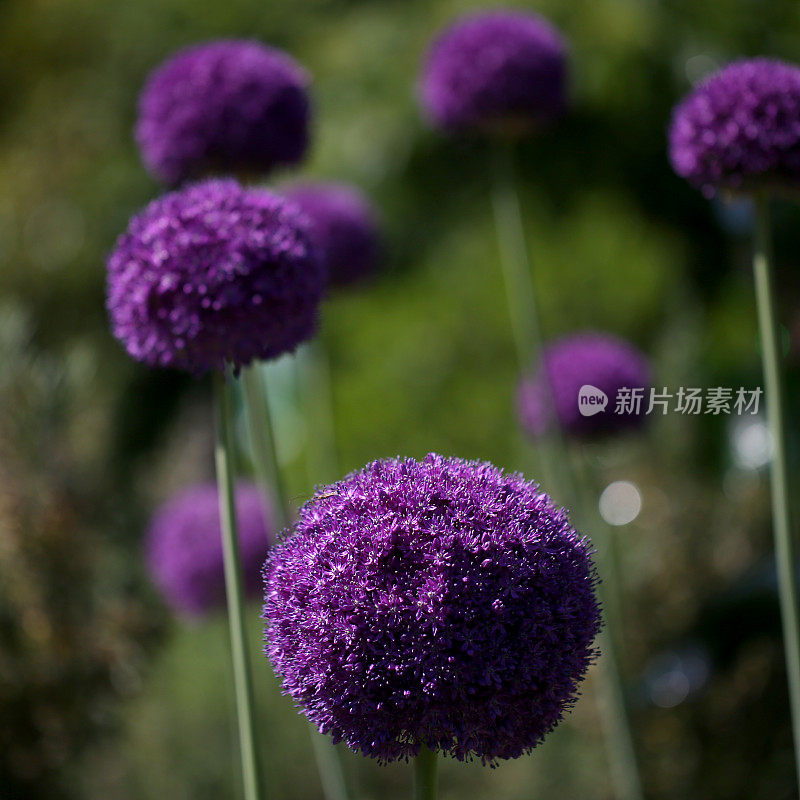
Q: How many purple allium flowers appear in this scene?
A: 8